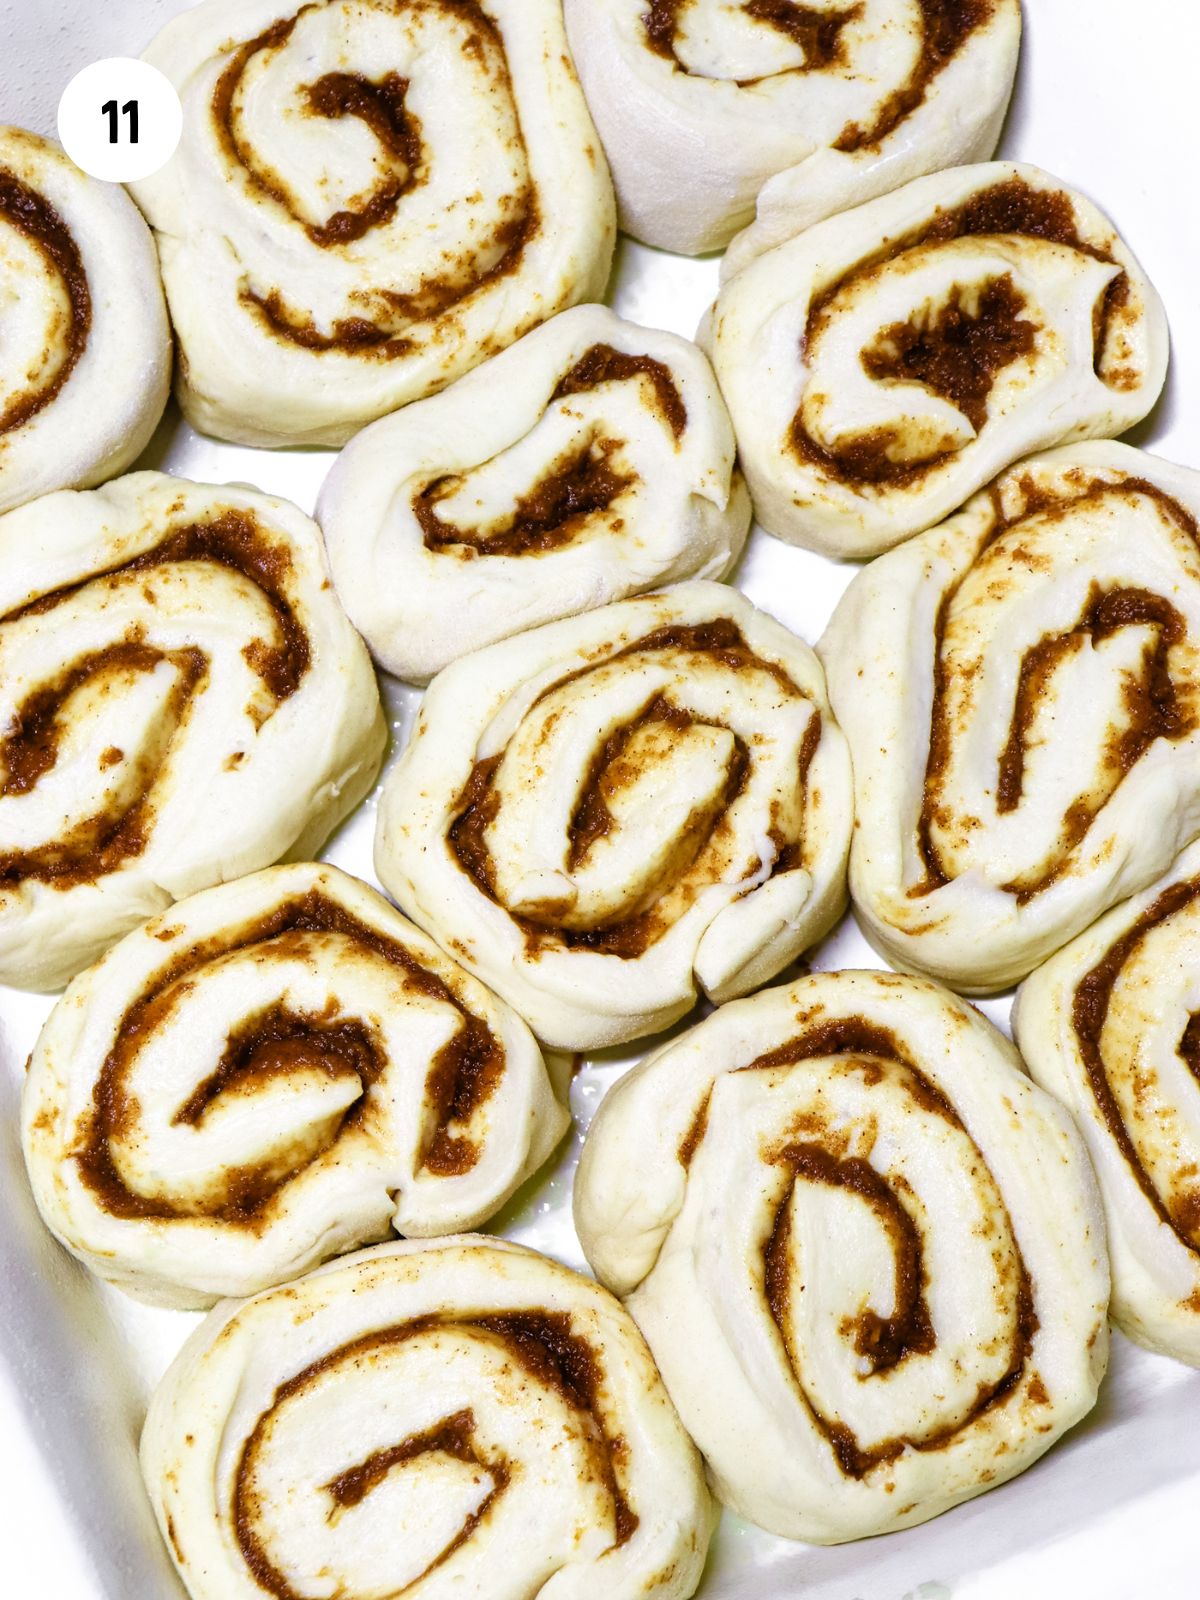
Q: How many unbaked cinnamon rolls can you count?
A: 12